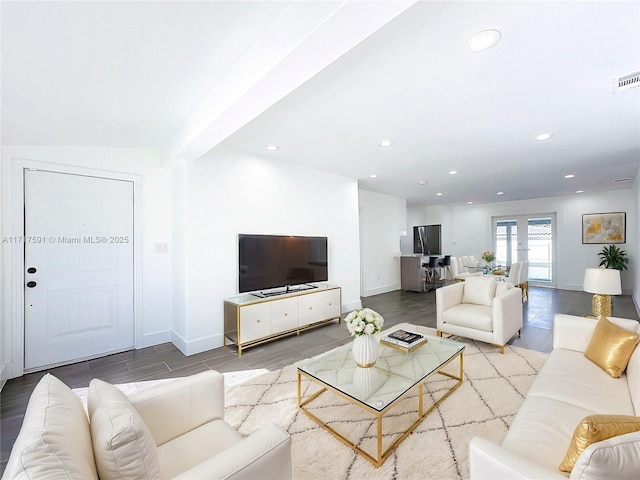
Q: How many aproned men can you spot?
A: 0